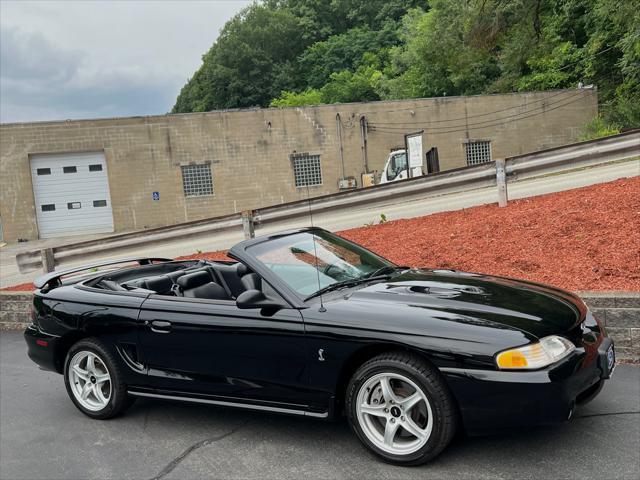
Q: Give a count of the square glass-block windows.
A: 3